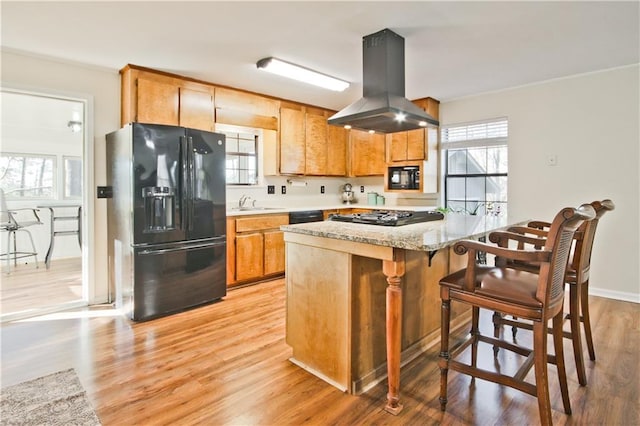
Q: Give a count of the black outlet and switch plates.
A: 5